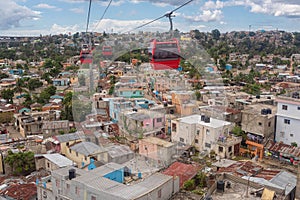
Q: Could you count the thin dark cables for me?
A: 3